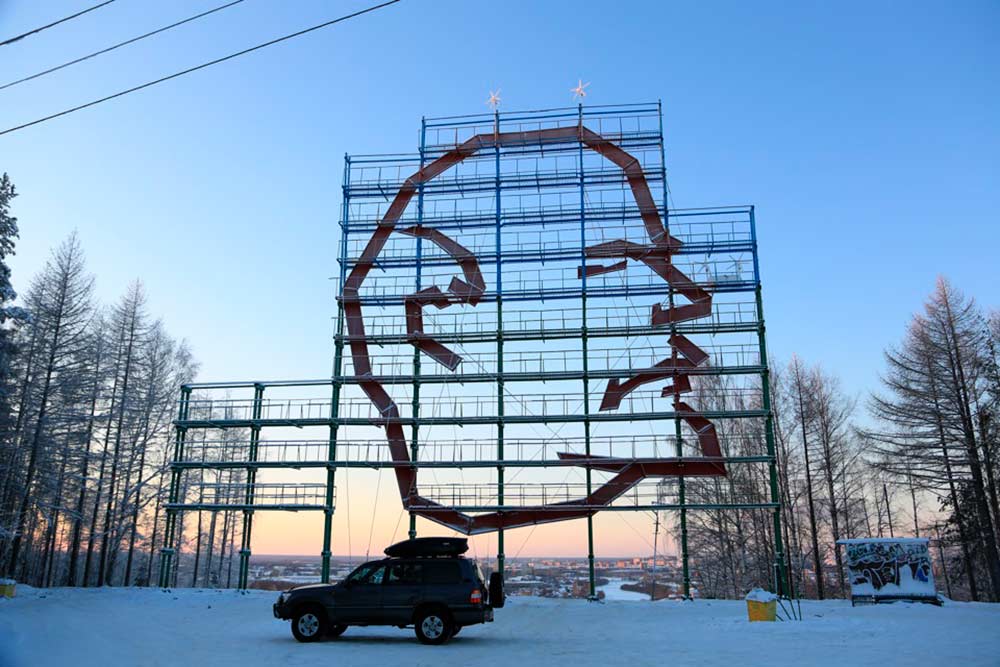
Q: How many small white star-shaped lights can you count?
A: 2